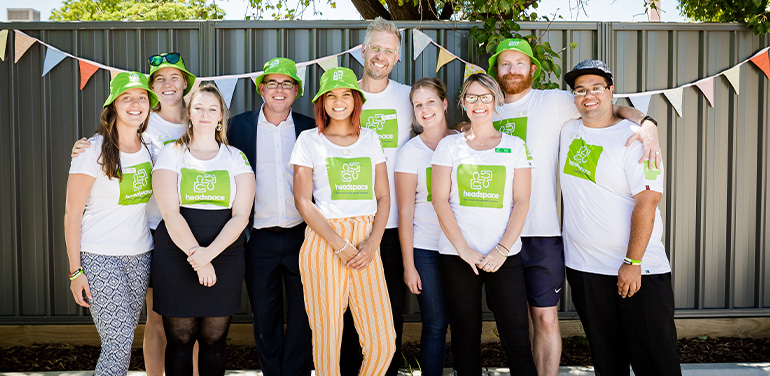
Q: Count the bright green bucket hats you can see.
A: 5